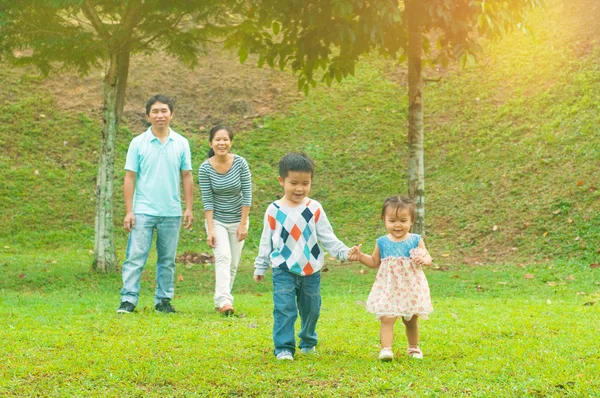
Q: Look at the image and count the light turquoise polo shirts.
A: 1